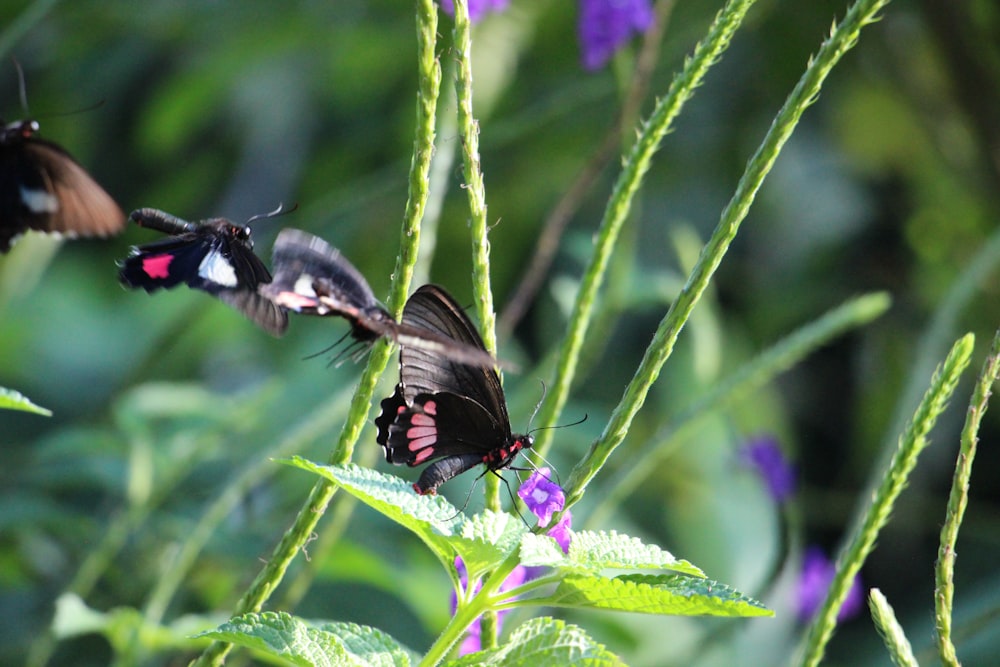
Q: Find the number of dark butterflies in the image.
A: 4